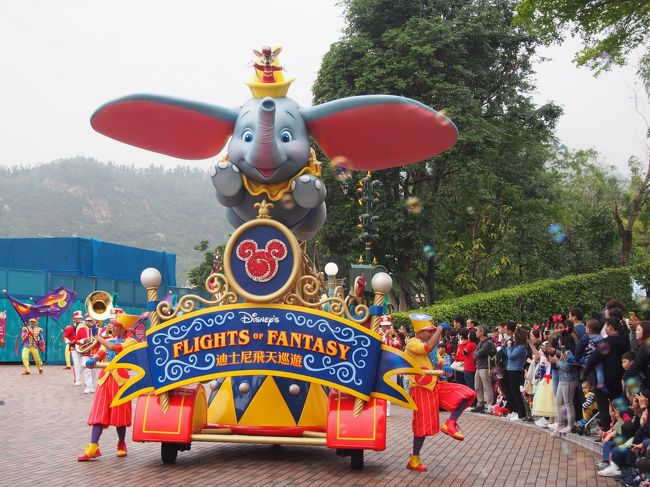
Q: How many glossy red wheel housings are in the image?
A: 2